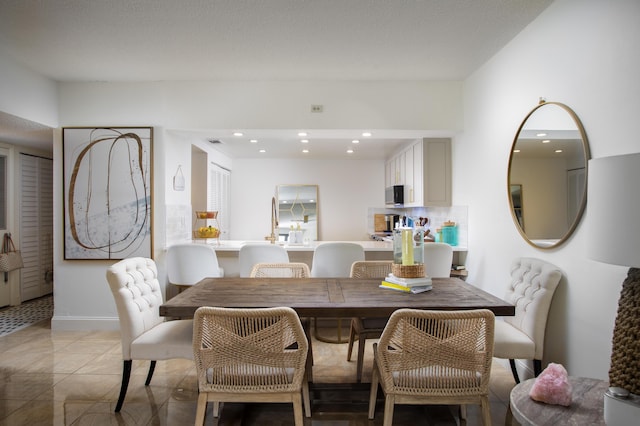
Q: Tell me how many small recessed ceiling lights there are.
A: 9